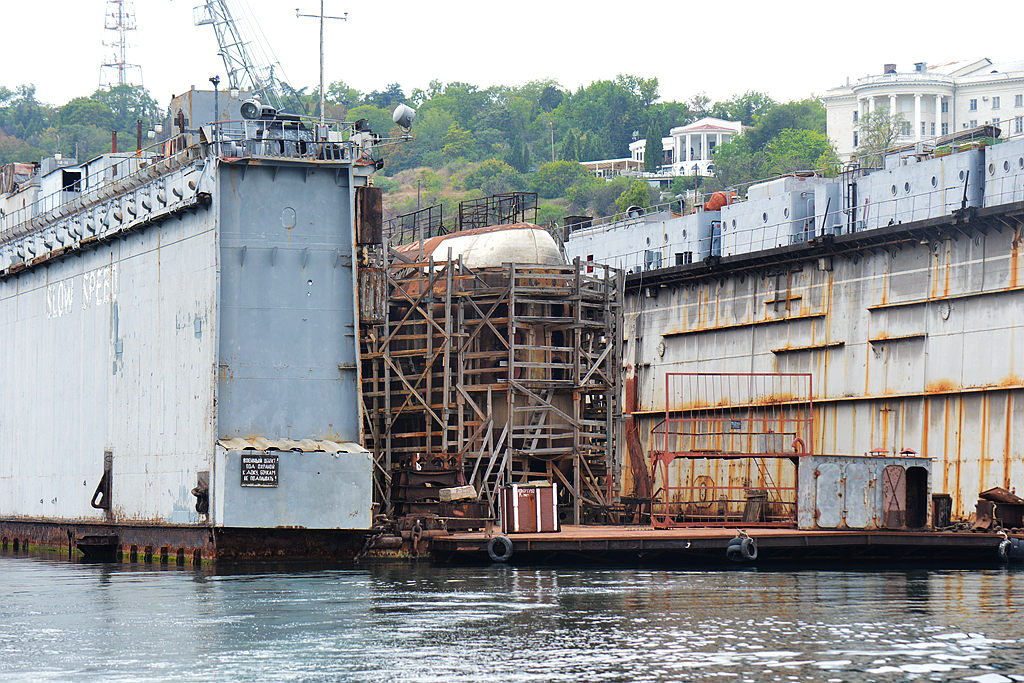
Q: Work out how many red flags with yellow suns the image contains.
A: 0